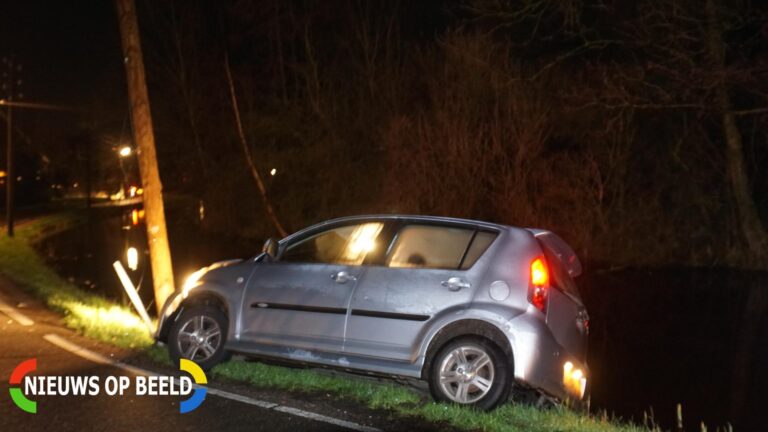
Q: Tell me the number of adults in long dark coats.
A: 0